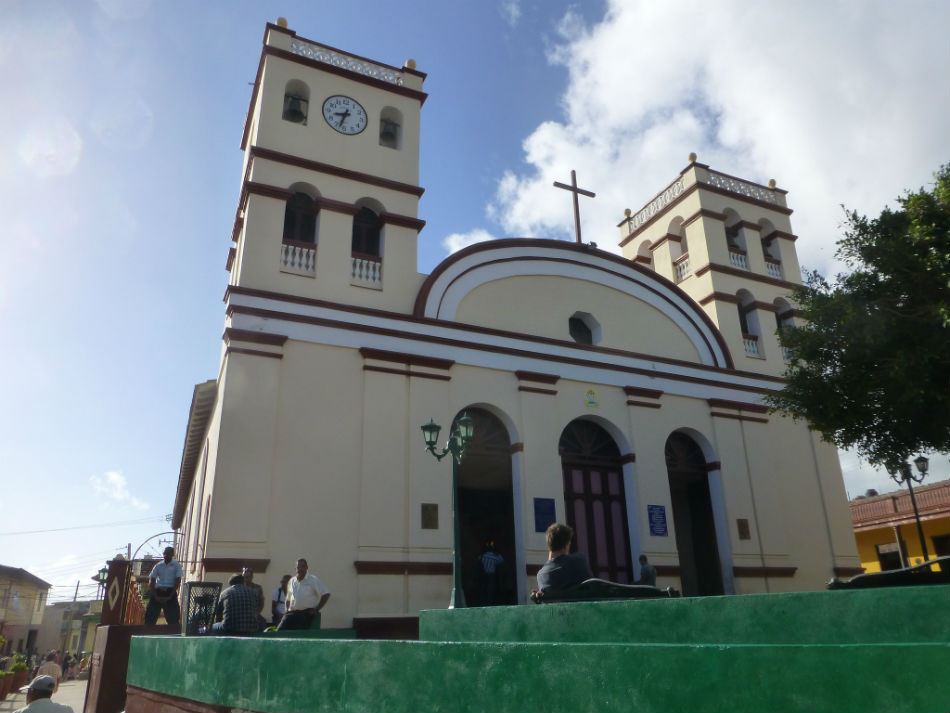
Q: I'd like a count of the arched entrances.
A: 3